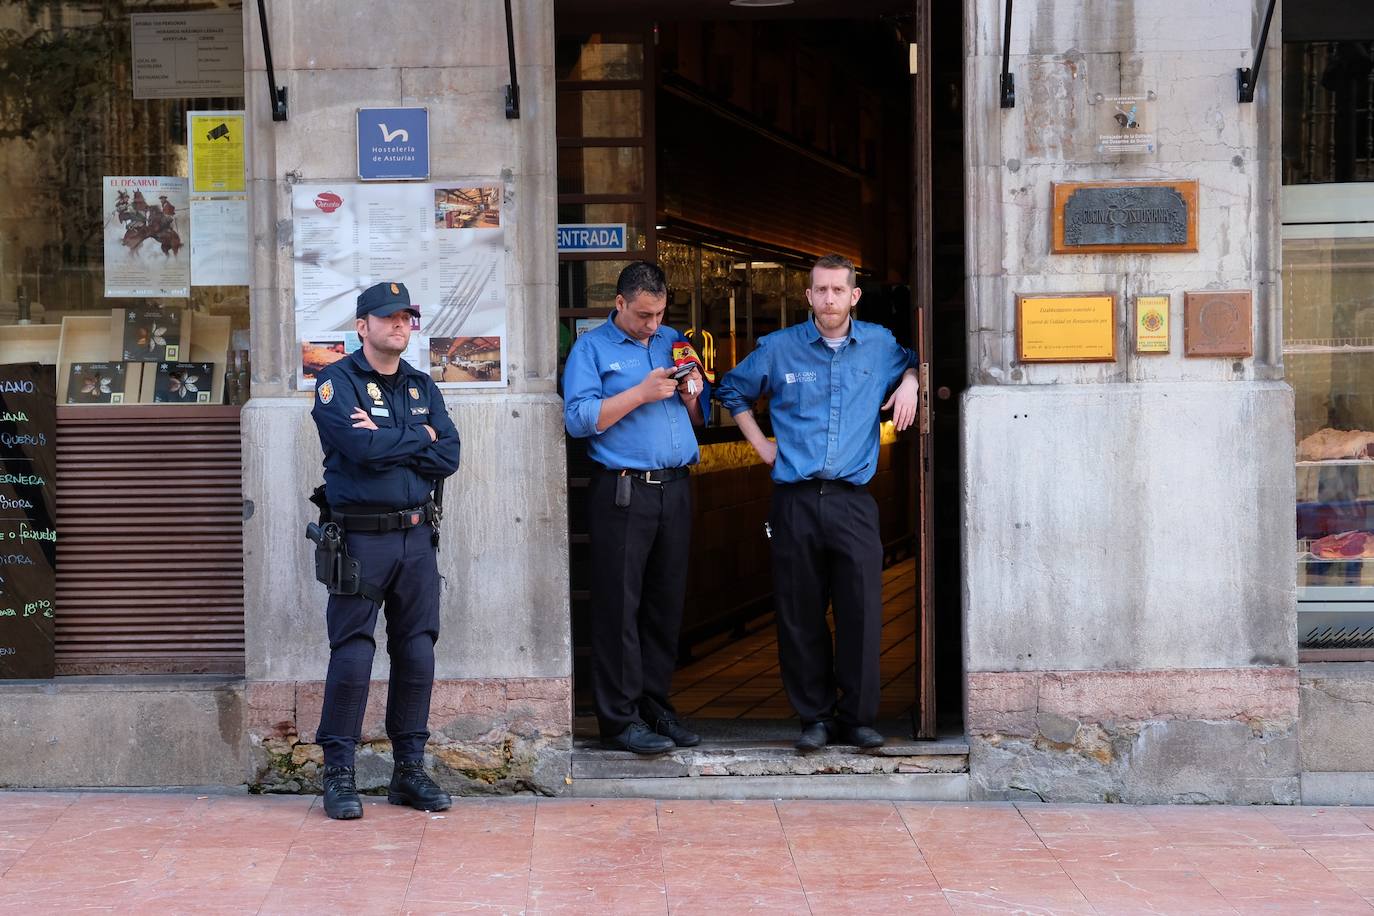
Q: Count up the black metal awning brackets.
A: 4